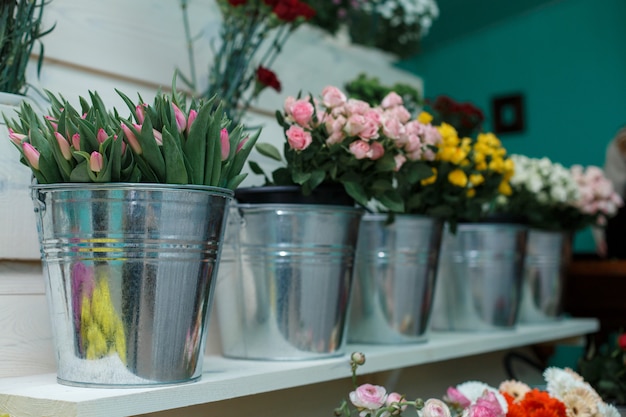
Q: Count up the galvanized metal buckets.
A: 5